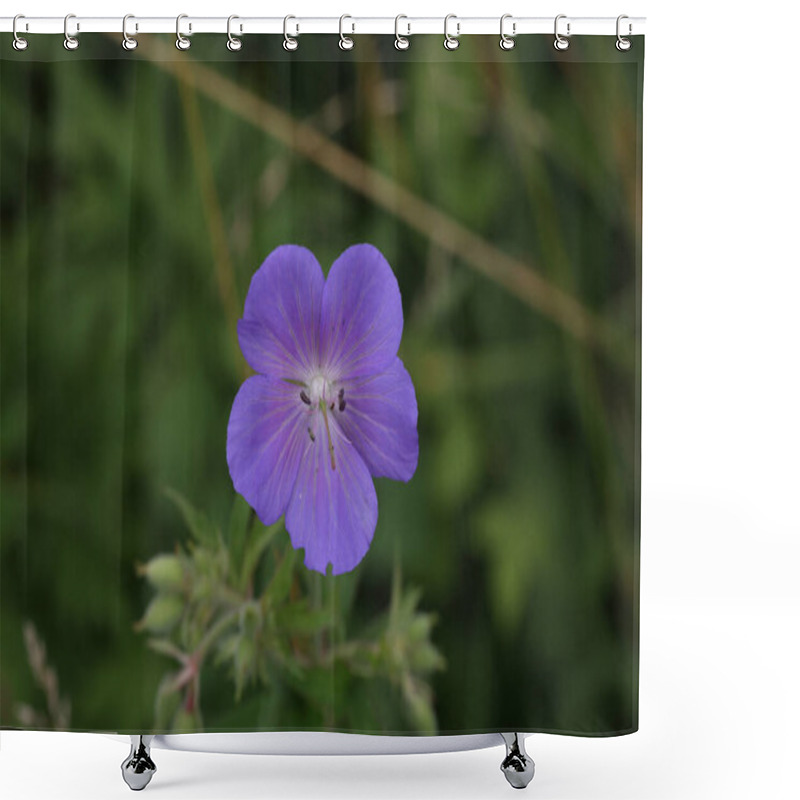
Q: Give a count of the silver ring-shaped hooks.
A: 12